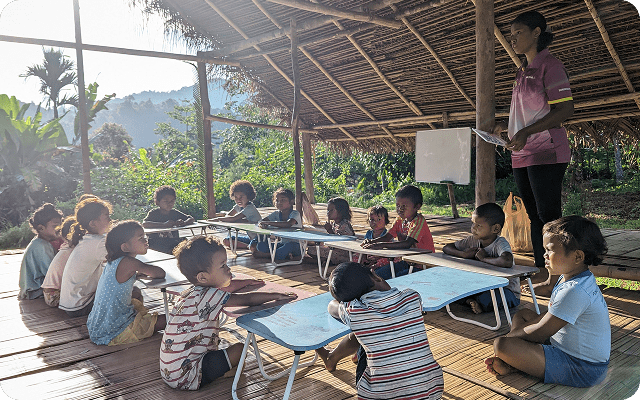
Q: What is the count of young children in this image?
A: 14